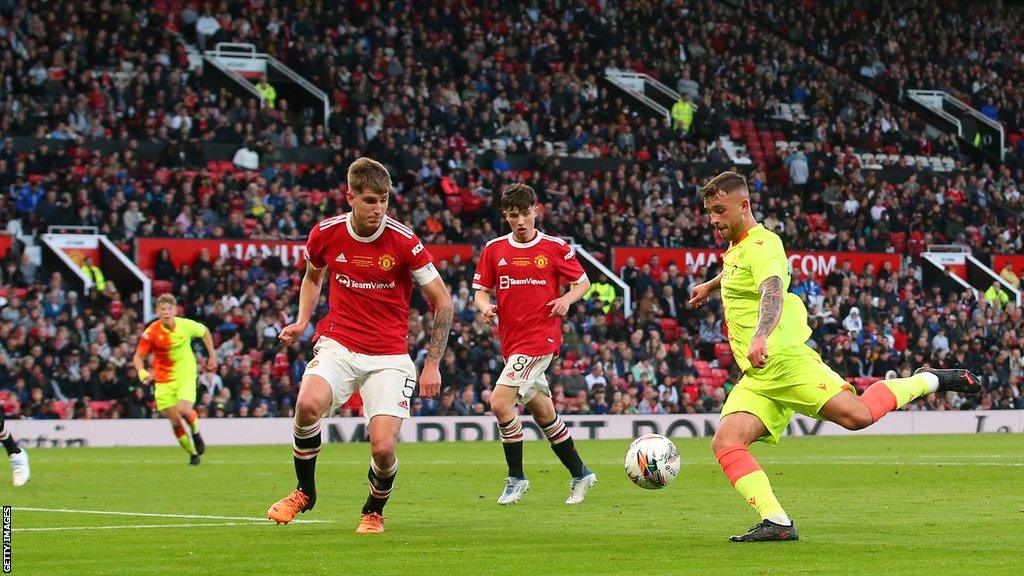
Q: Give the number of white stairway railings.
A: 6